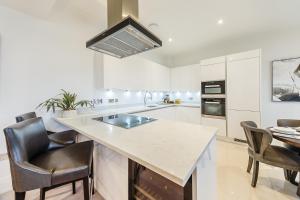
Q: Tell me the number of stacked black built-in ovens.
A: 2